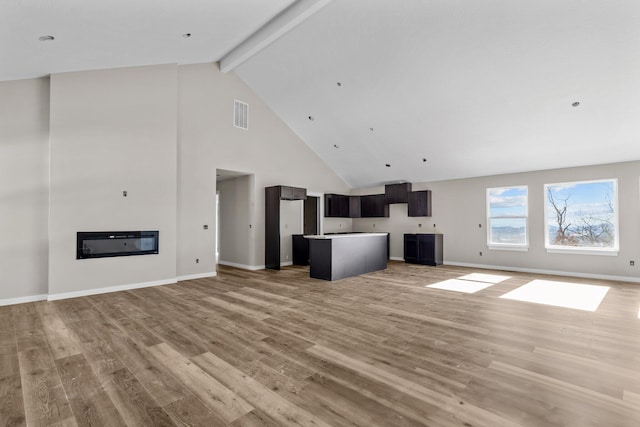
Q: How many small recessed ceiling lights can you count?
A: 9